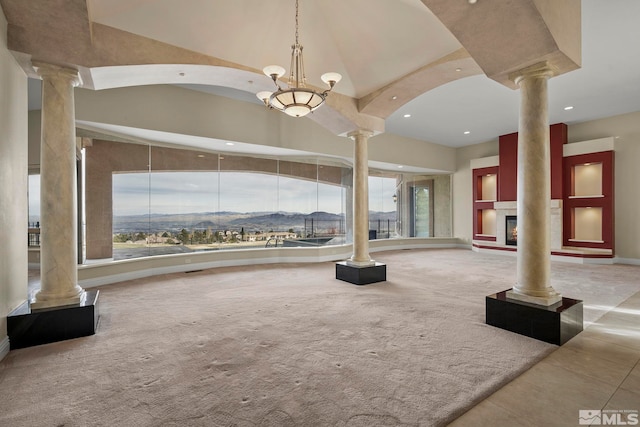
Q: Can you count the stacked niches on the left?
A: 2